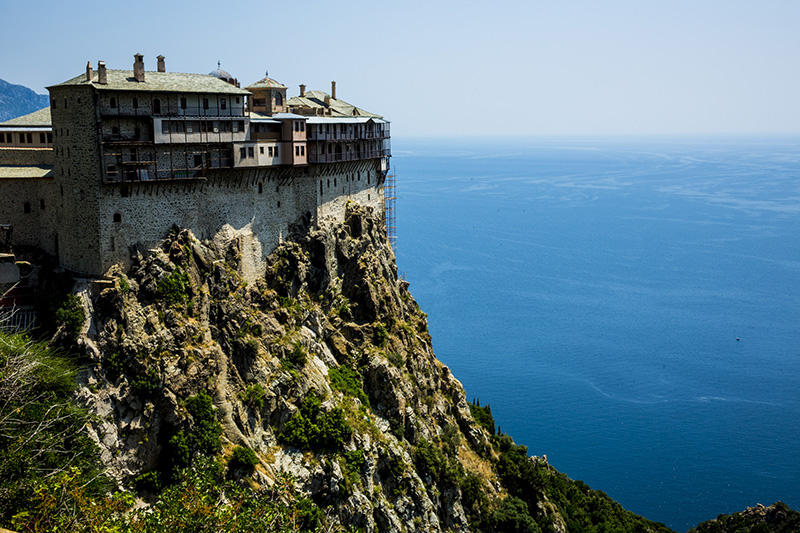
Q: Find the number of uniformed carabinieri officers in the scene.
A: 0